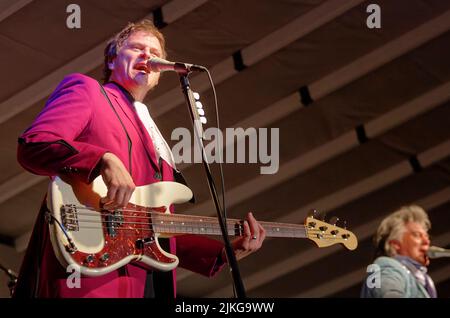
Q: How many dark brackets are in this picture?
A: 5